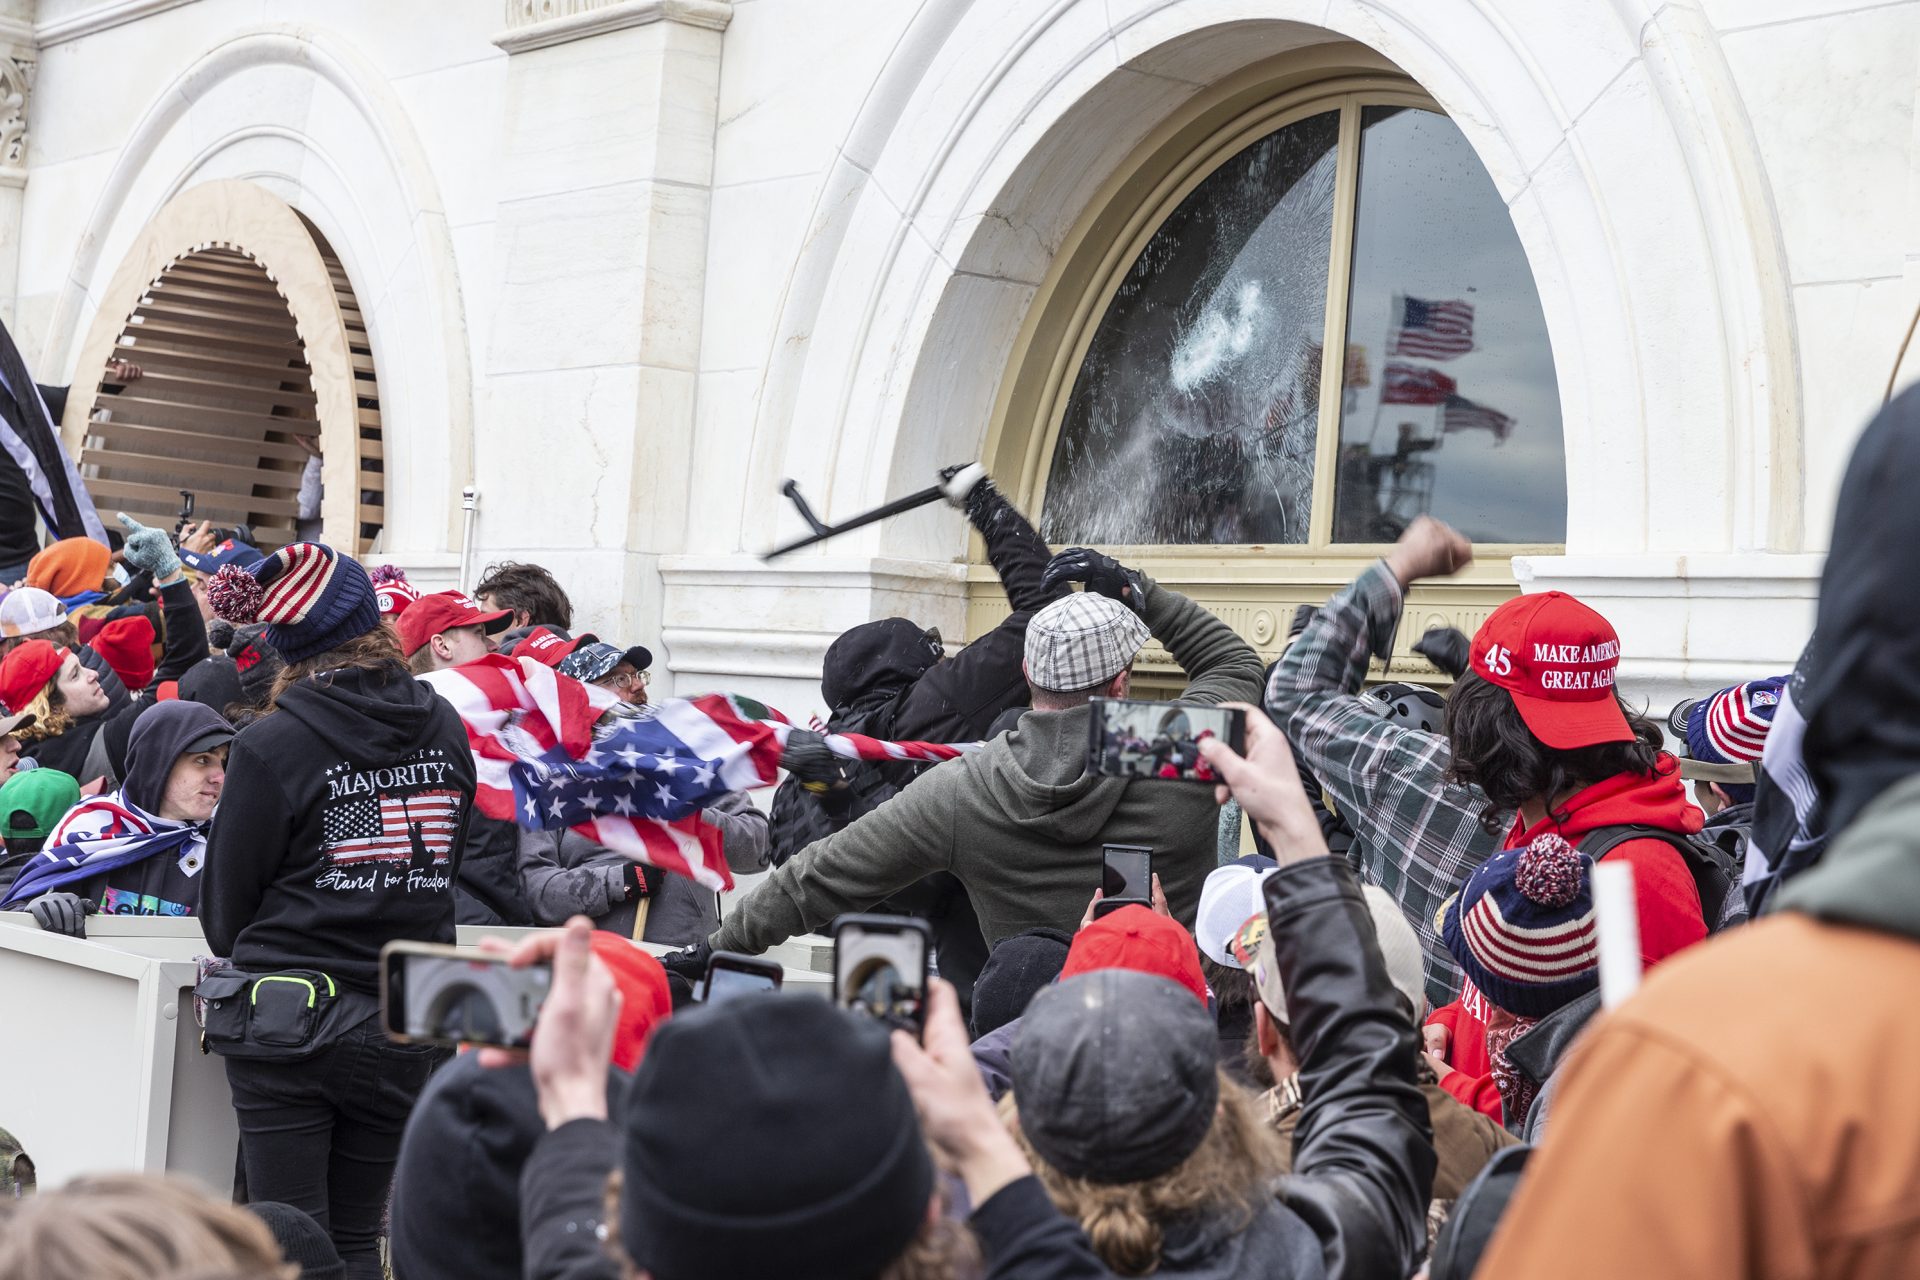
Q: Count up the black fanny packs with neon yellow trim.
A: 1